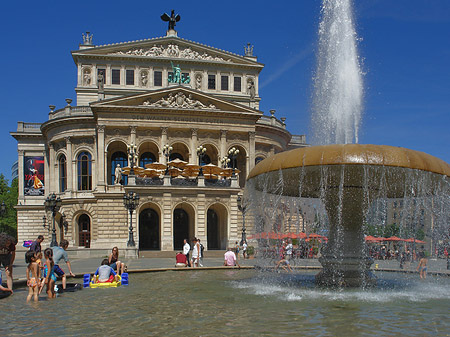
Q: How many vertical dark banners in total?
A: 1